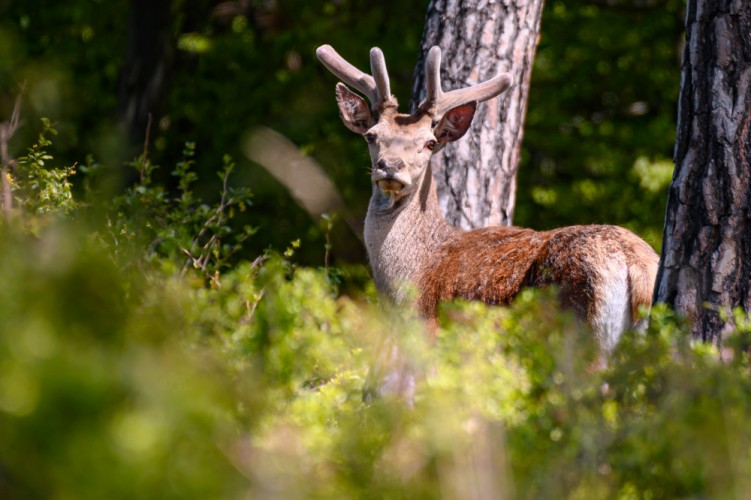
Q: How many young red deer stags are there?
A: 1